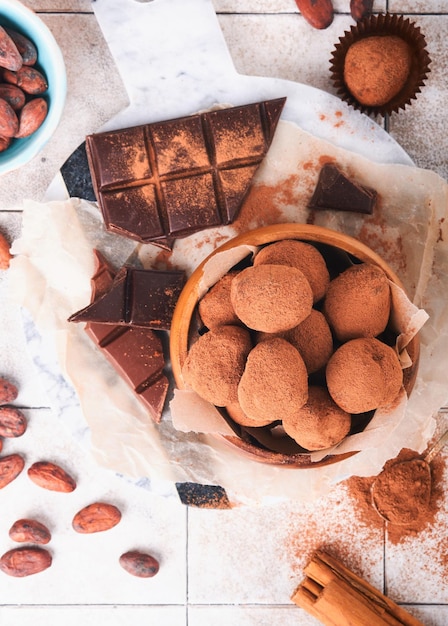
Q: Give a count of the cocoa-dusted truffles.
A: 11